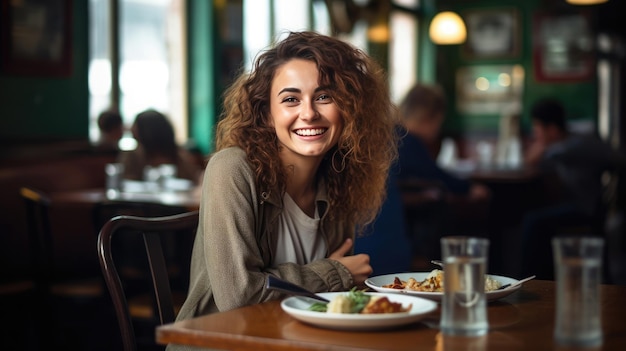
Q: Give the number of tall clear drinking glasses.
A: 2